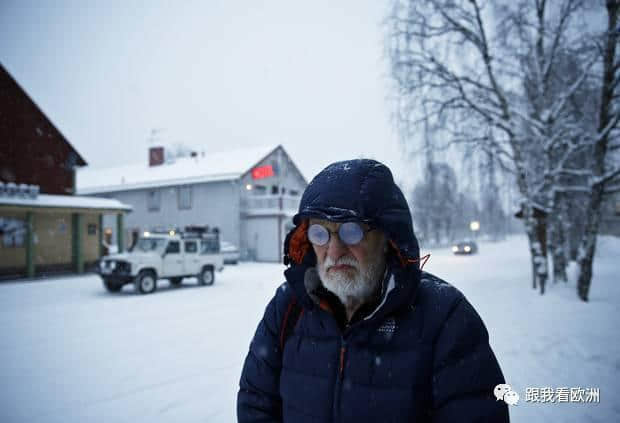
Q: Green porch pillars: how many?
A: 3